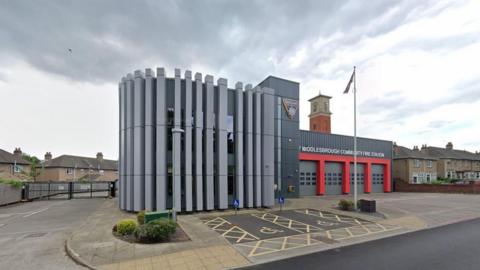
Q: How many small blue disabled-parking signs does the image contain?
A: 2